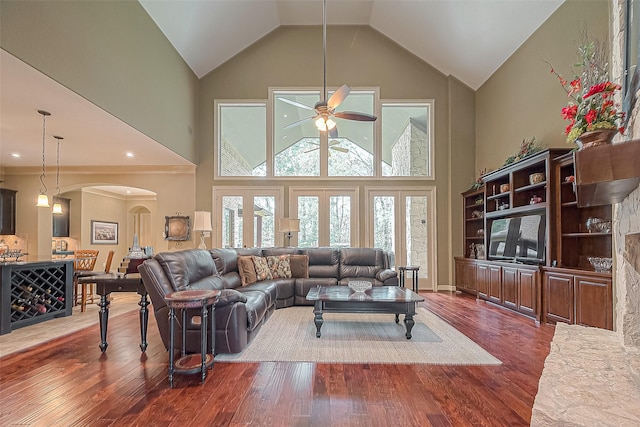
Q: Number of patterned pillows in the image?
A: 2